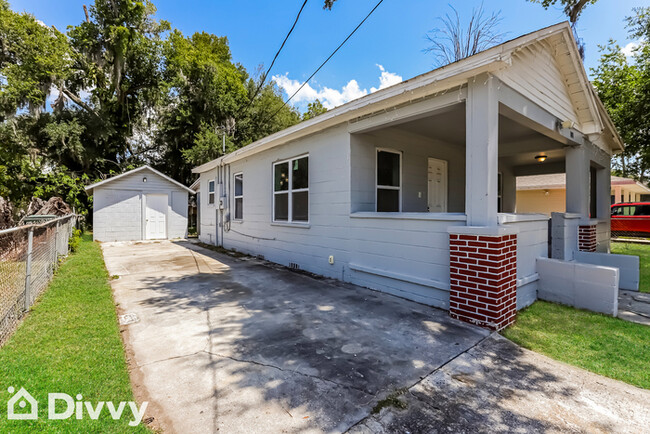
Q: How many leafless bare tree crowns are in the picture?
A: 1